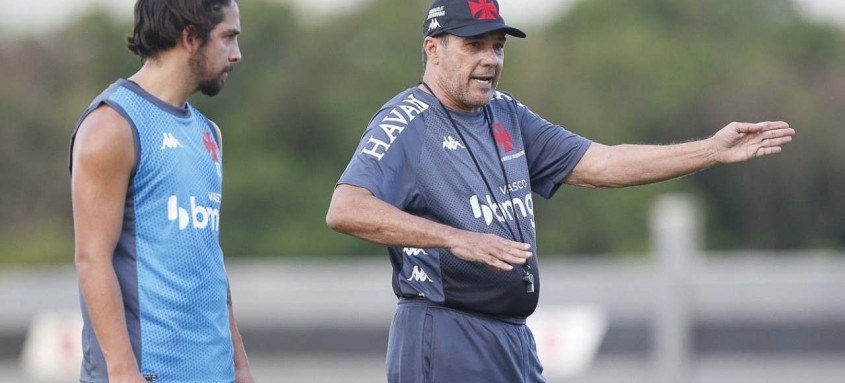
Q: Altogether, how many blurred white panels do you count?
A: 2